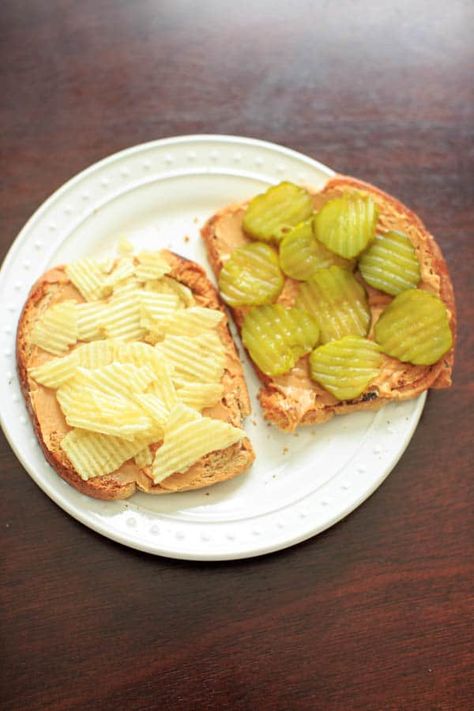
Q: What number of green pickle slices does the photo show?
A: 9